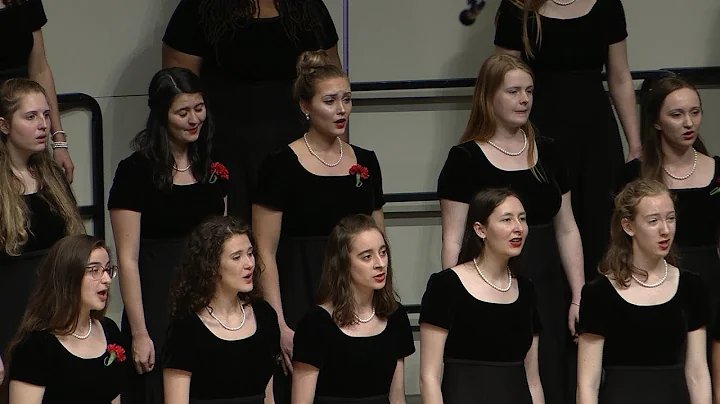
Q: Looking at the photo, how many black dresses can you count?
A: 13